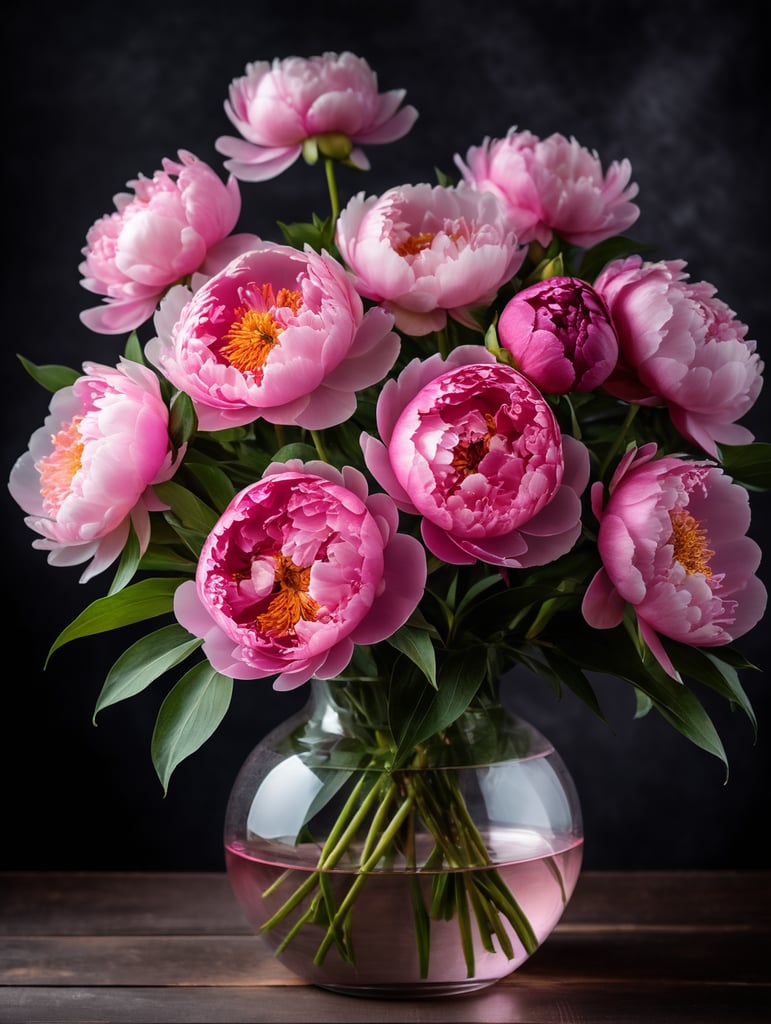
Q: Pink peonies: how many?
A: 11